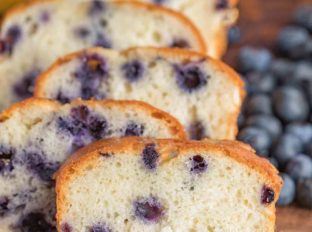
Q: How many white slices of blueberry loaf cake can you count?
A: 5